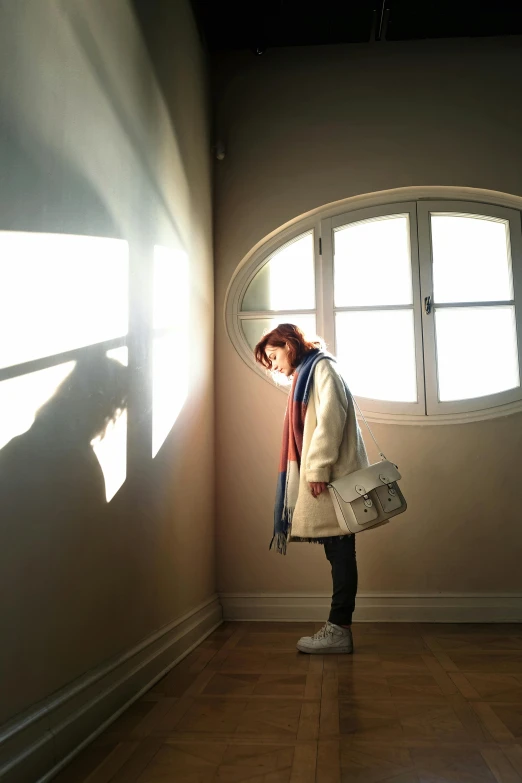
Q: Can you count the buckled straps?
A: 2